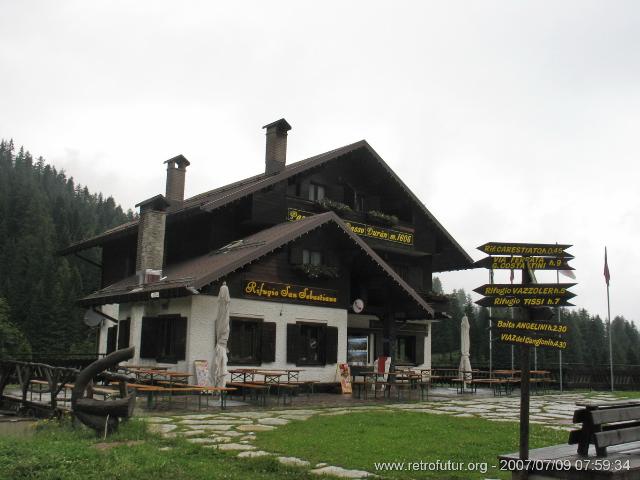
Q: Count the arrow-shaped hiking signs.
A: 6